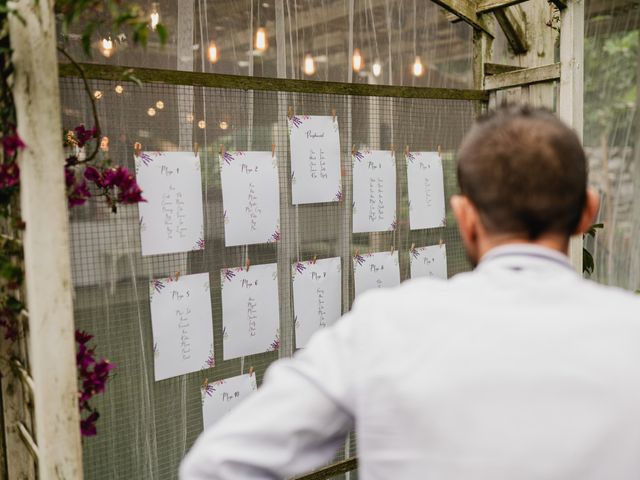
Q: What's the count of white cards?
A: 11